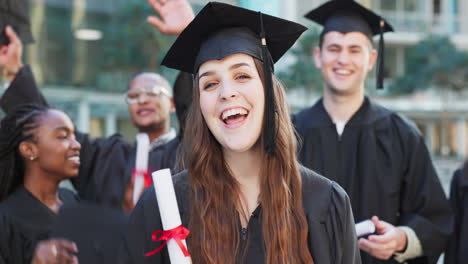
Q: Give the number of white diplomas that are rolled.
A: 3